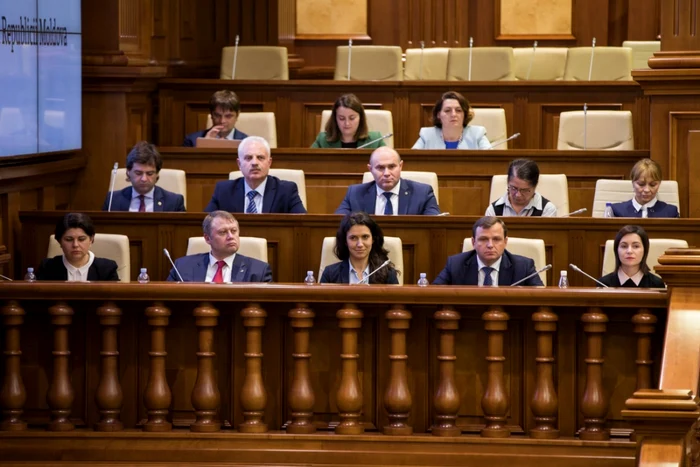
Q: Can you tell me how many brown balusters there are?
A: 14